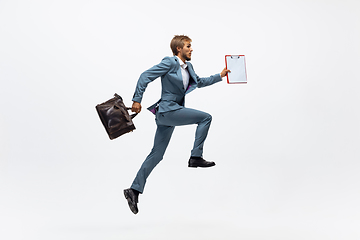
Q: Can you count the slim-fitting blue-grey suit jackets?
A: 1